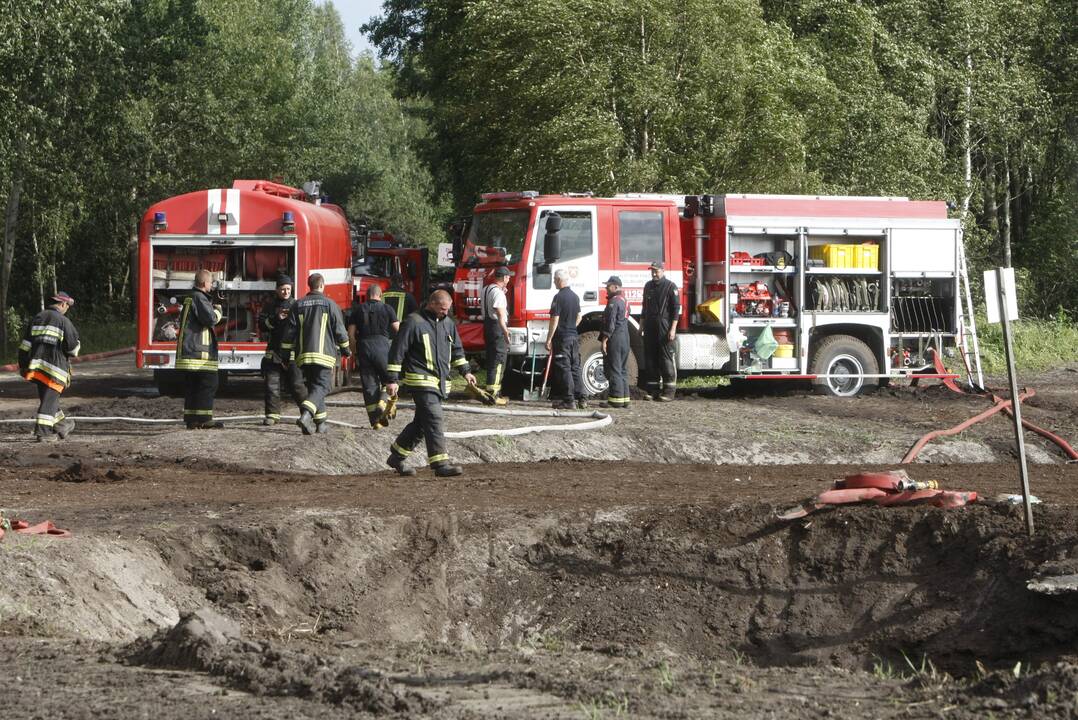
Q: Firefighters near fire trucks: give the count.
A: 11